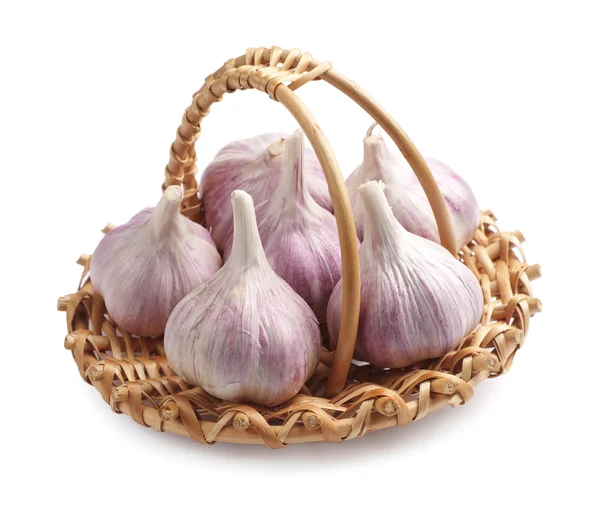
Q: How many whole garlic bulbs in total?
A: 6